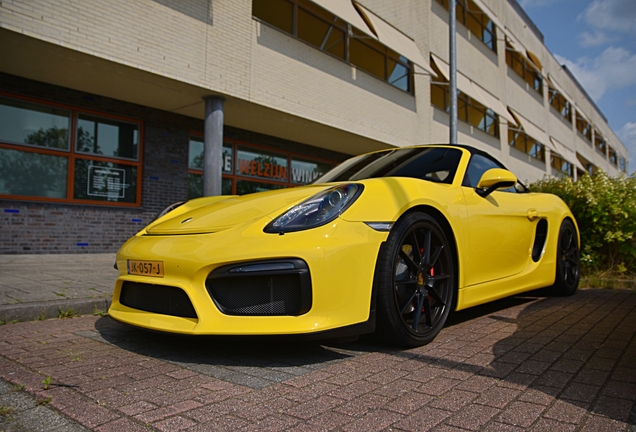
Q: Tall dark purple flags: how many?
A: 0